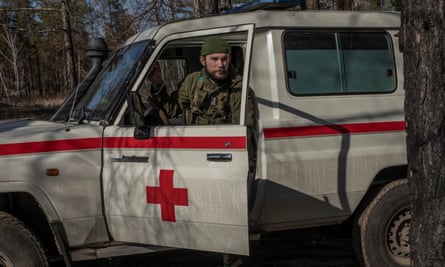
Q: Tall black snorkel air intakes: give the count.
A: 1